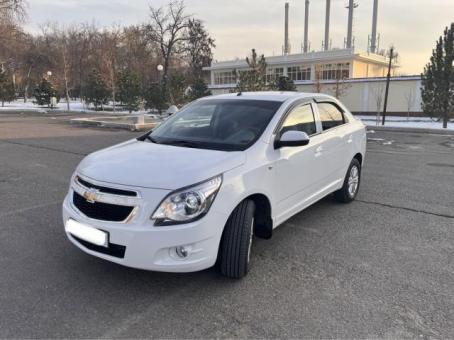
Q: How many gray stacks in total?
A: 5